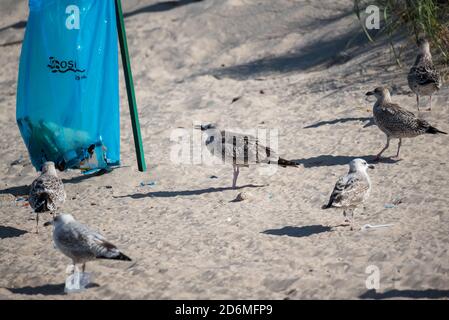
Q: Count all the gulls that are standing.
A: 6